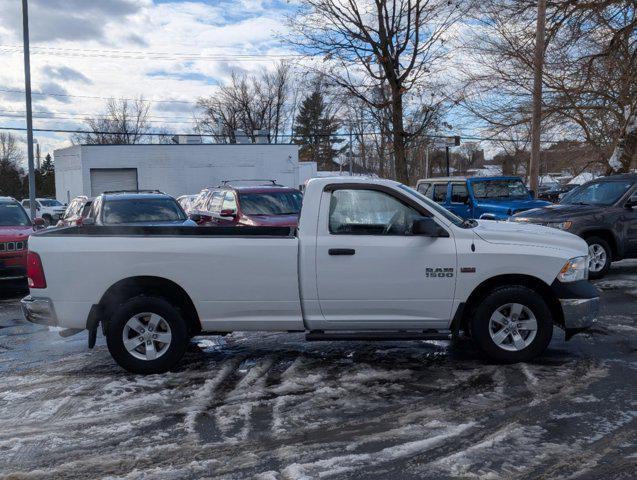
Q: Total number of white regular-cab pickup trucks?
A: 1